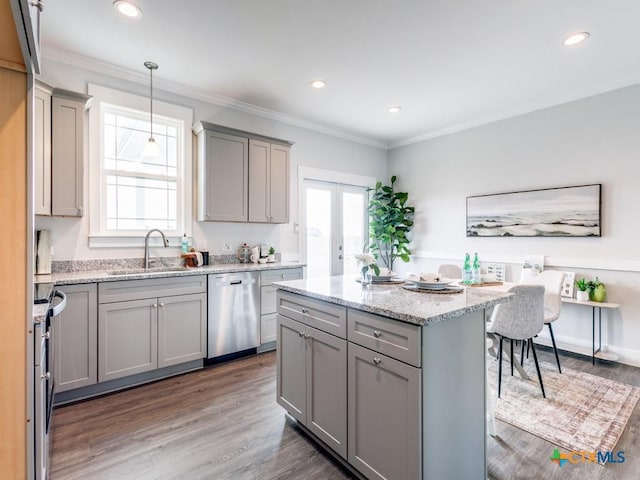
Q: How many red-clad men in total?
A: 0